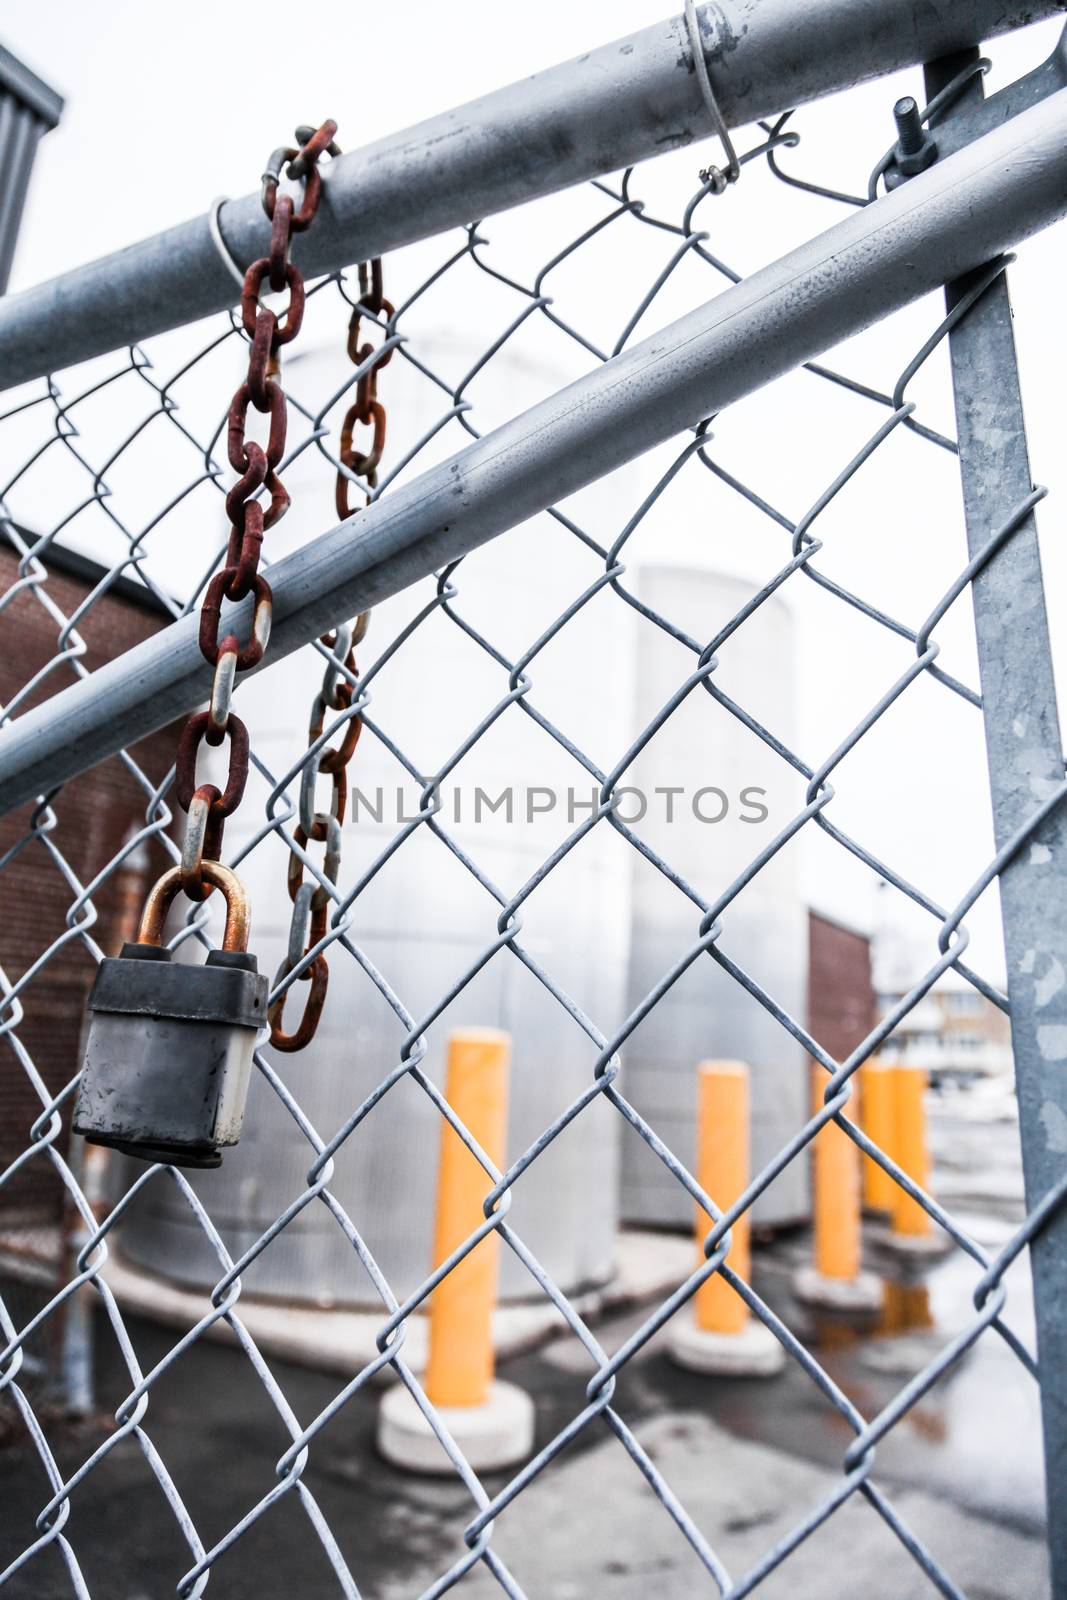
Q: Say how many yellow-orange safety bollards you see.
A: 5